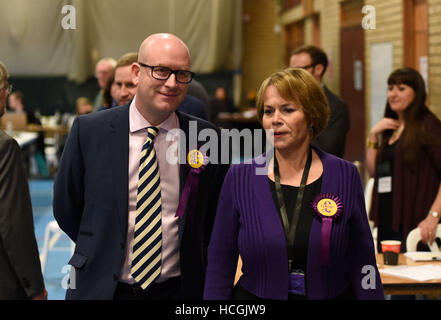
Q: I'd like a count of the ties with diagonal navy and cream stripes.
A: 1